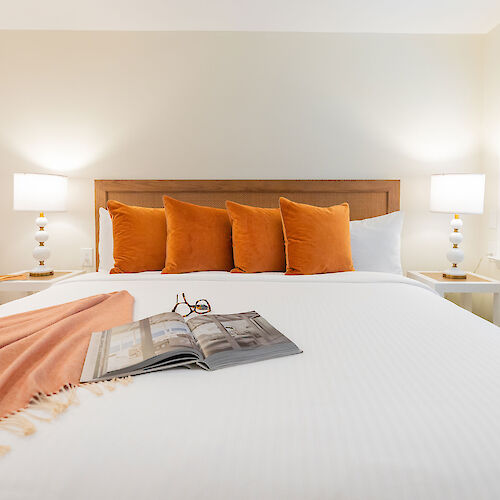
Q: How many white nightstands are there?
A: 2